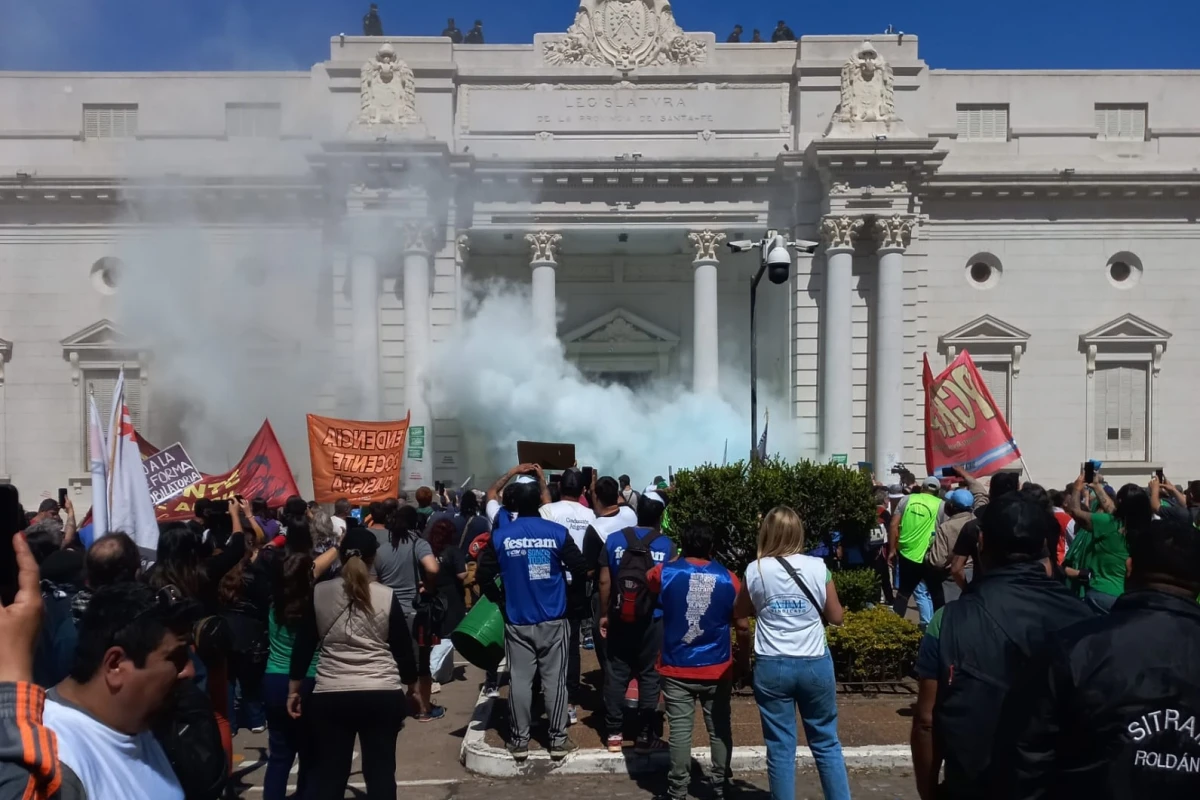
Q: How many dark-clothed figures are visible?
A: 6